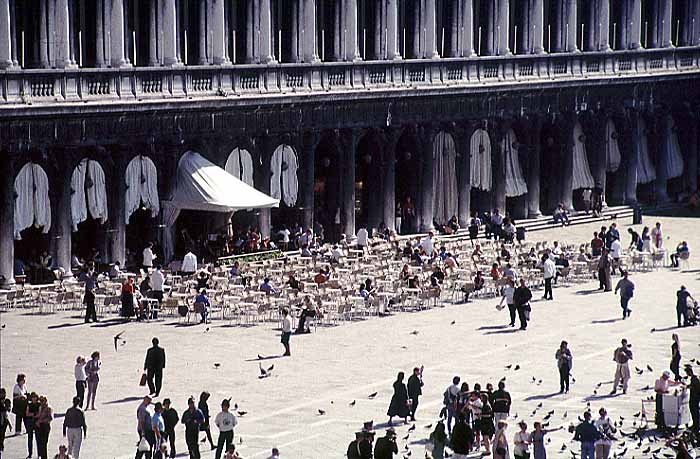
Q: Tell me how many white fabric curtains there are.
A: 12